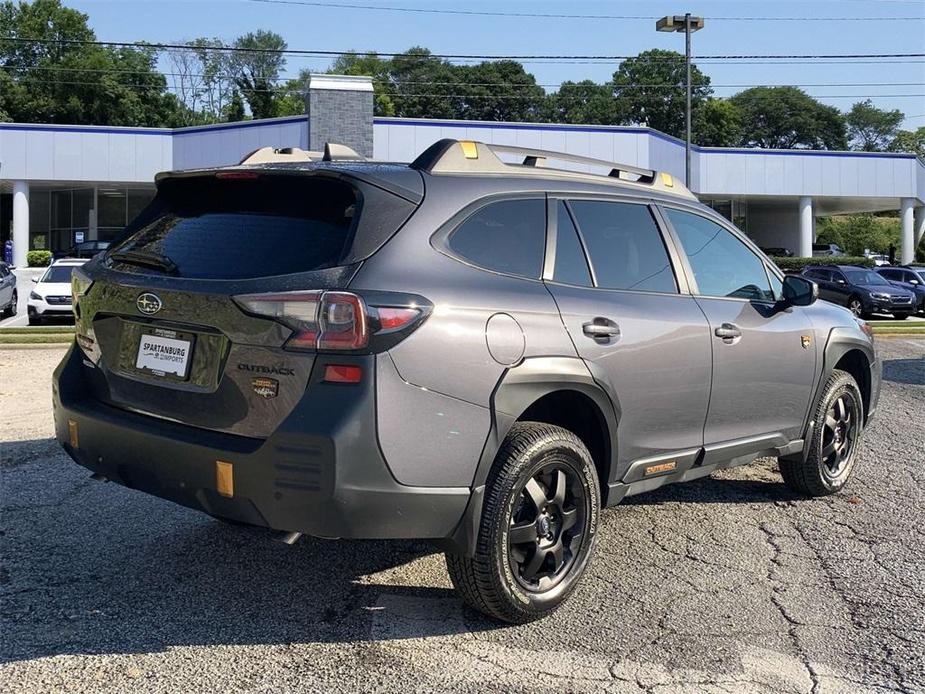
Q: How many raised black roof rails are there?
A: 2